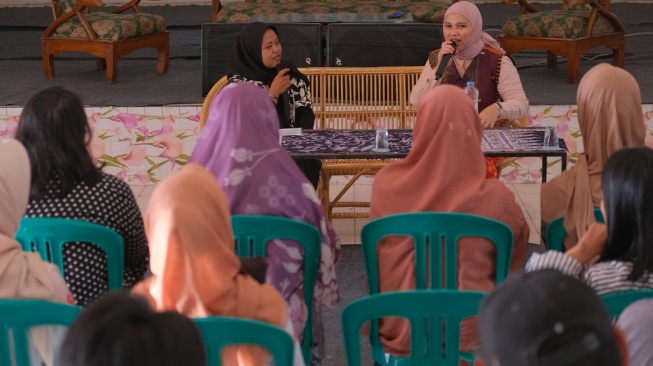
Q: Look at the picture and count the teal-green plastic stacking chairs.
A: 8